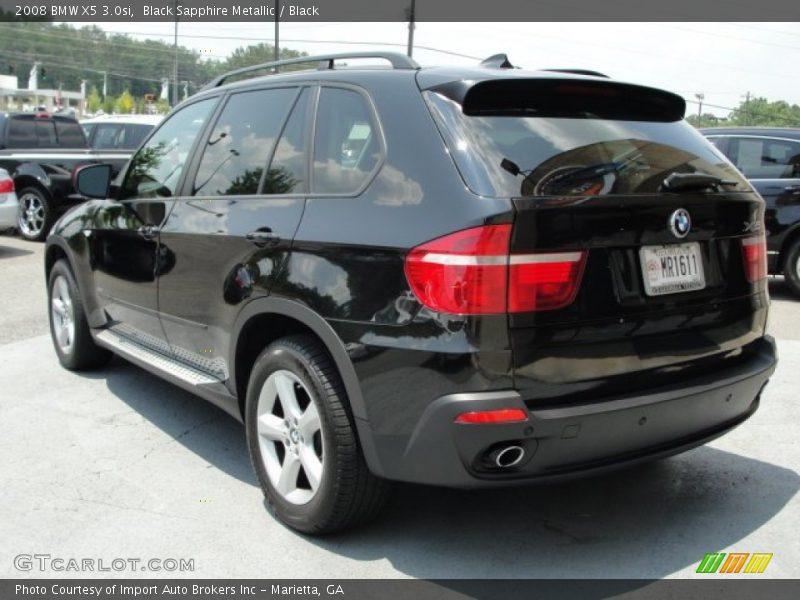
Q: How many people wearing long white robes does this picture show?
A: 0